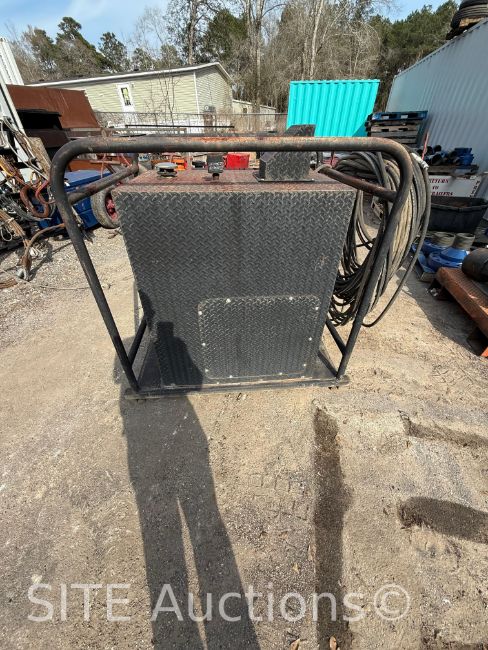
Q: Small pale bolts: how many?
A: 10